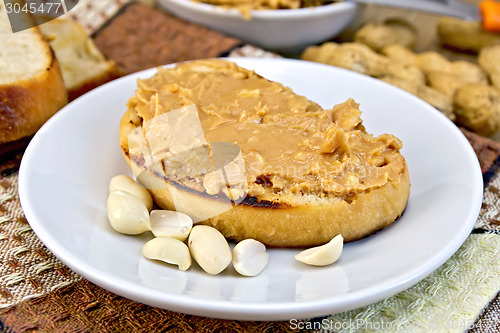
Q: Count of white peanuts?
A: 7